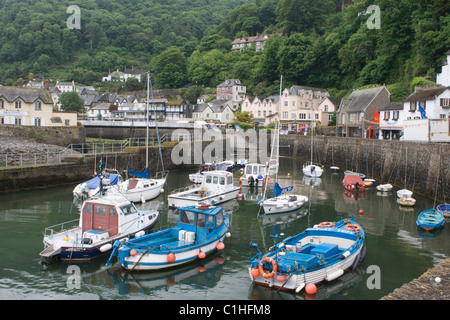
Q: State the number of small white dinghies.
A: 3